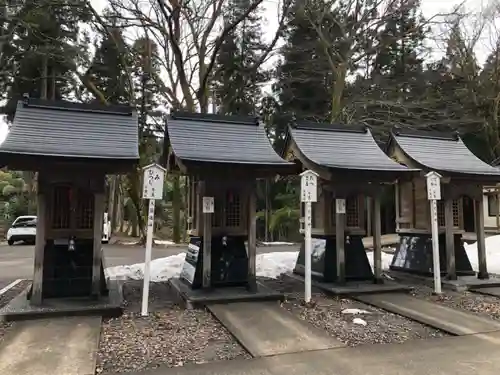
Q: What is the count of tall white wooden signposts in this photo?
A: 3